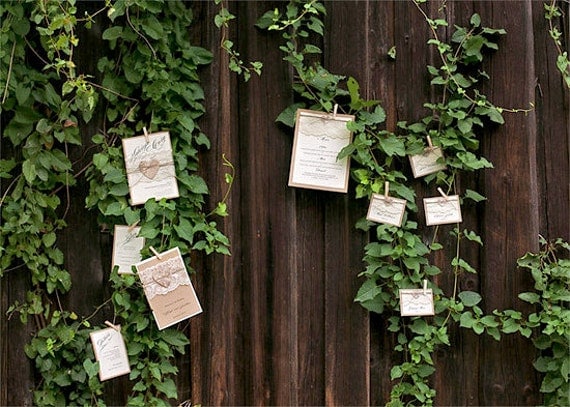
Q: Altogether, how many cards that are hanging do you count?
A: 9